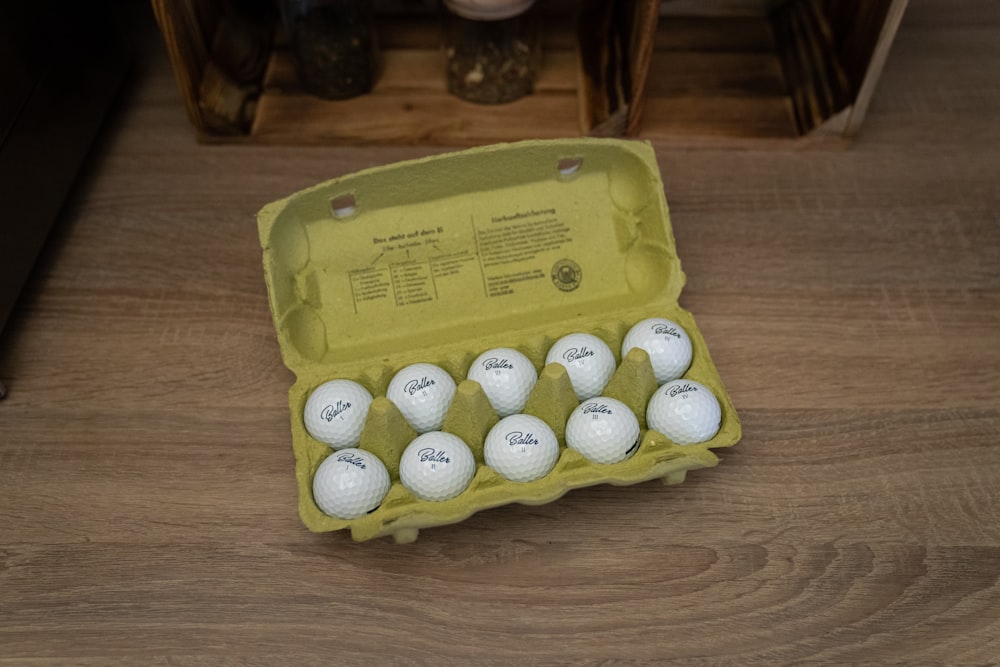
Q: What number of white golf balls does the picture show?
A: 10